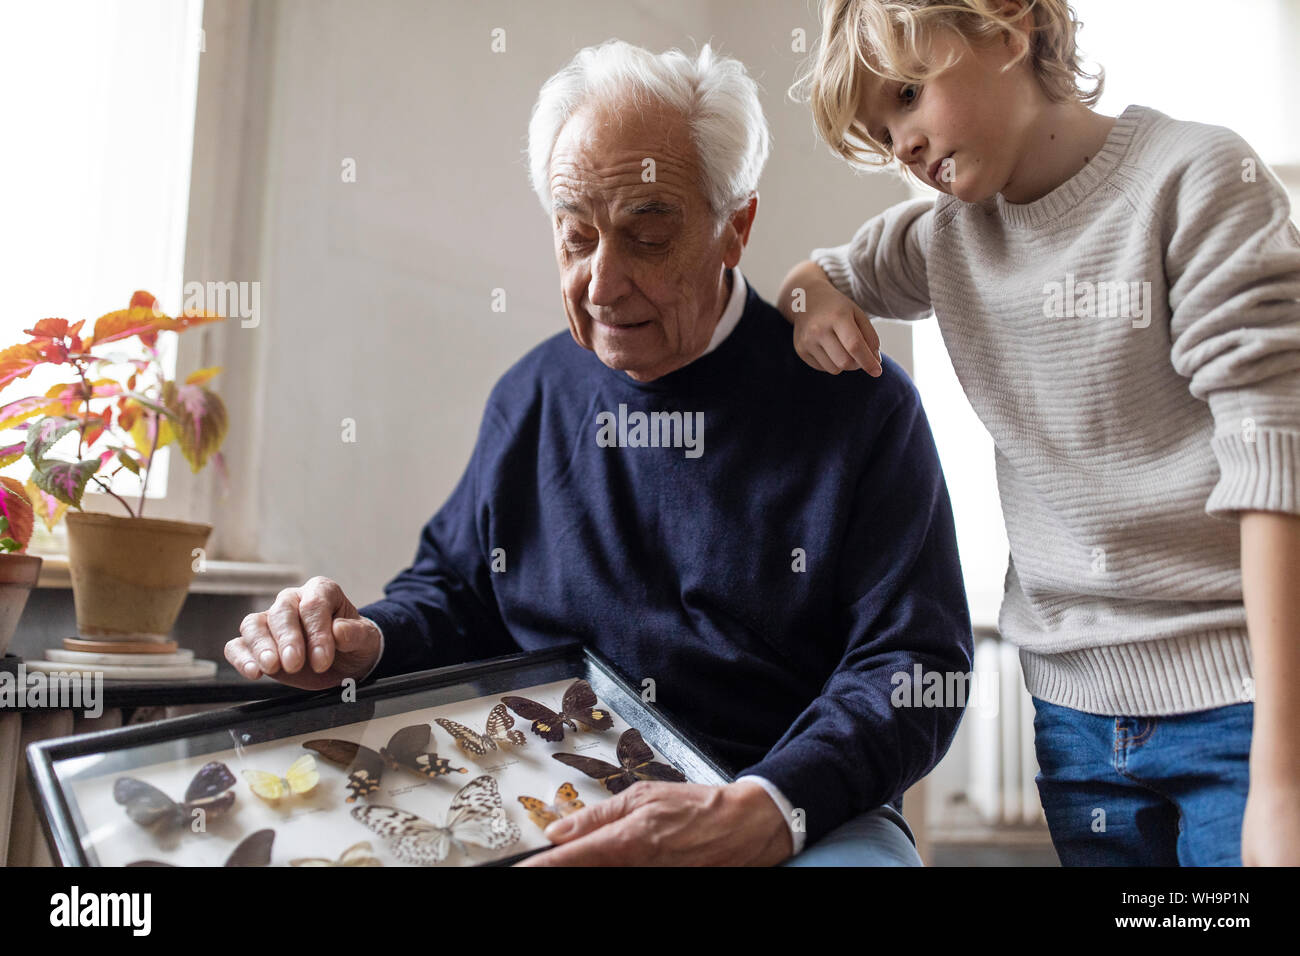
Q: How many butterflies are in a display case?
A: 10